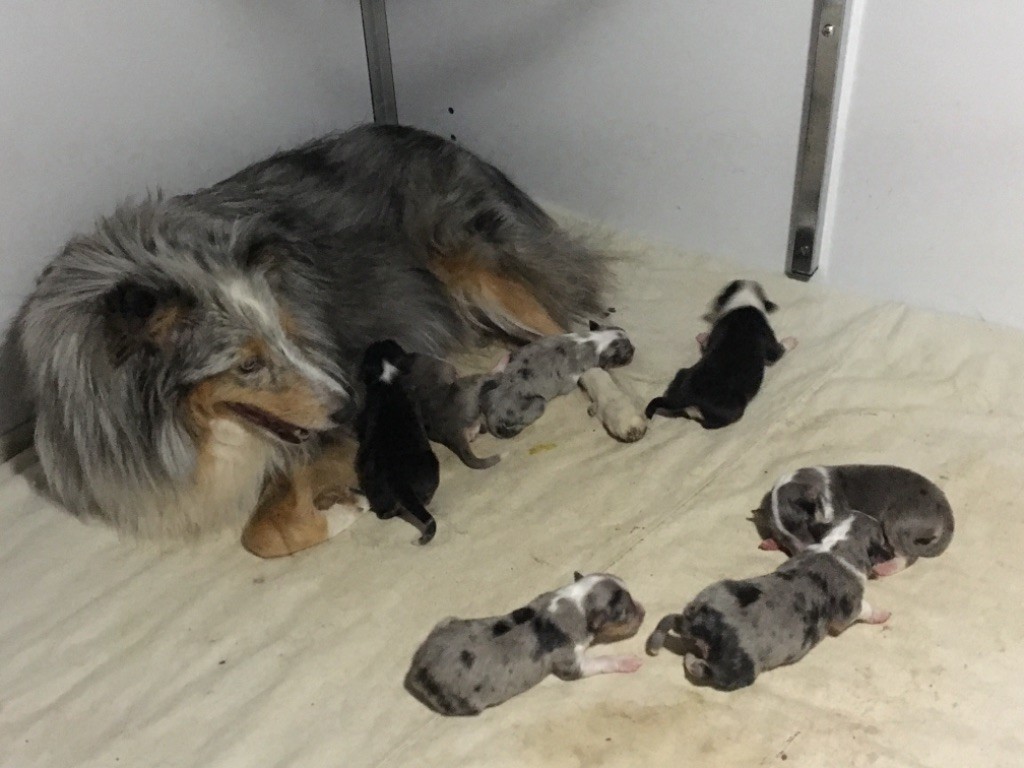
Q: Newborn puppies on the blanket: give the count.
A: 8